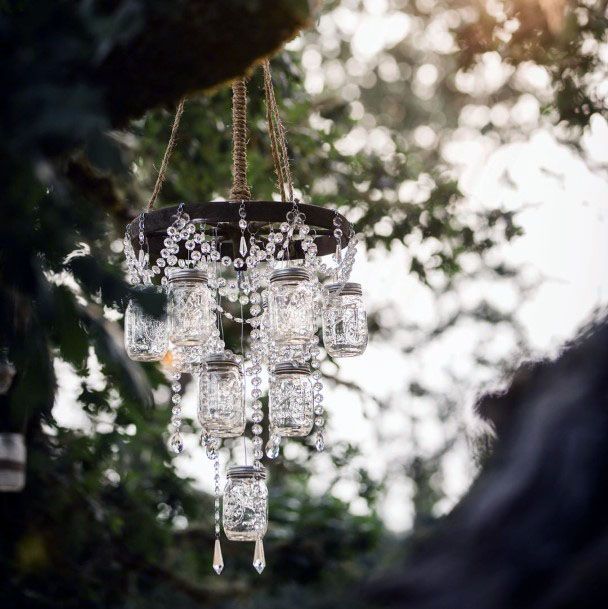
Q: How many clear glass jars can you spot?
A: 7